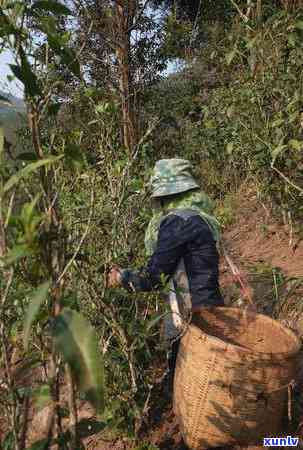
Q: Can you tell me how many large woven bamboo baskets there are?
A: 1